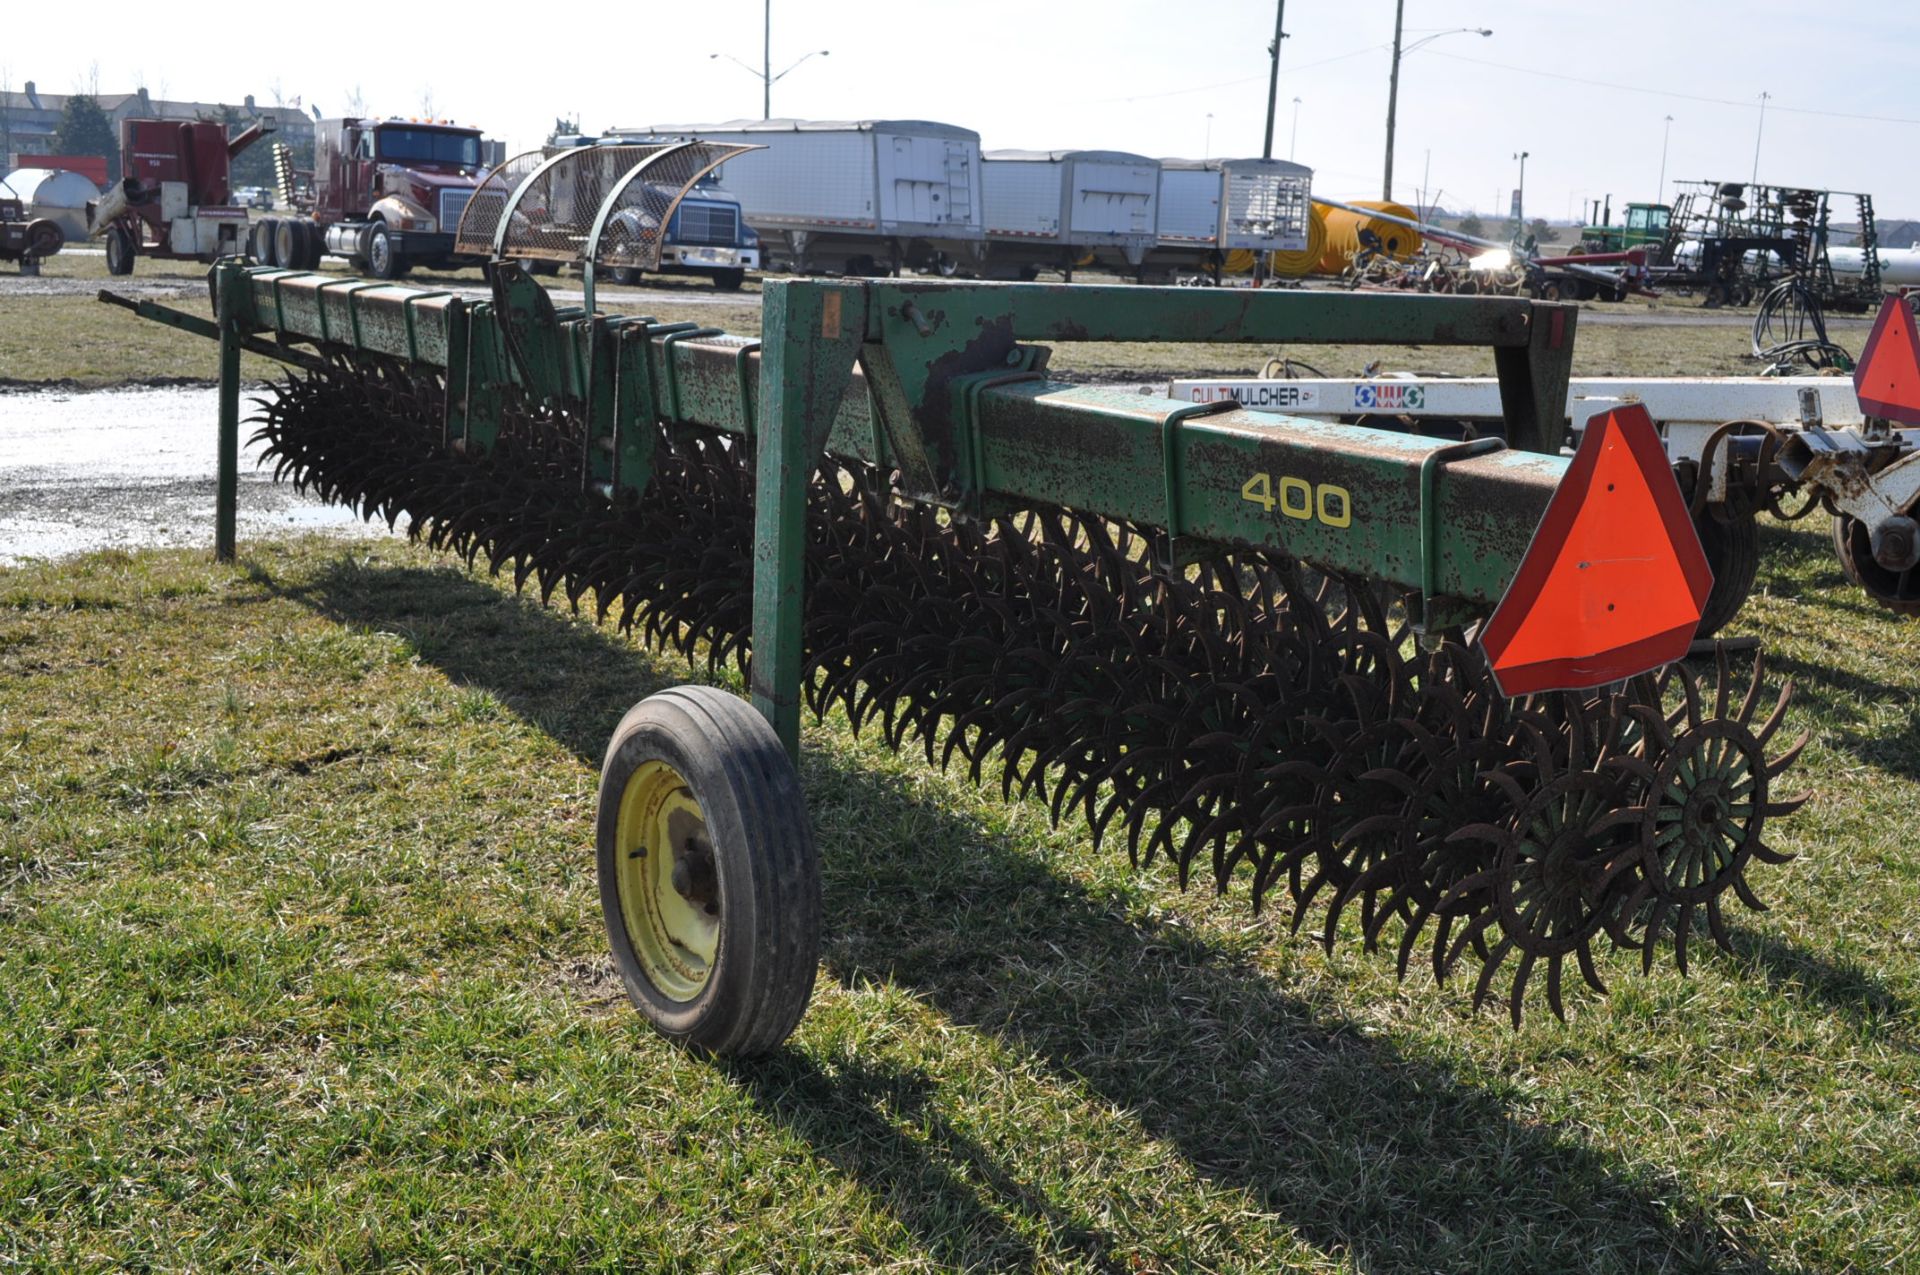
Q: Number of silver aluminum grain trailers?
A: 3